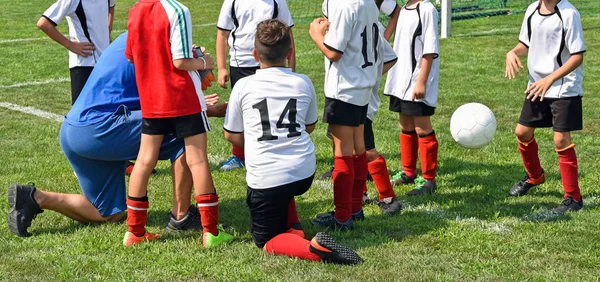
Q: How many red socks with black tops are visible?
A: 4